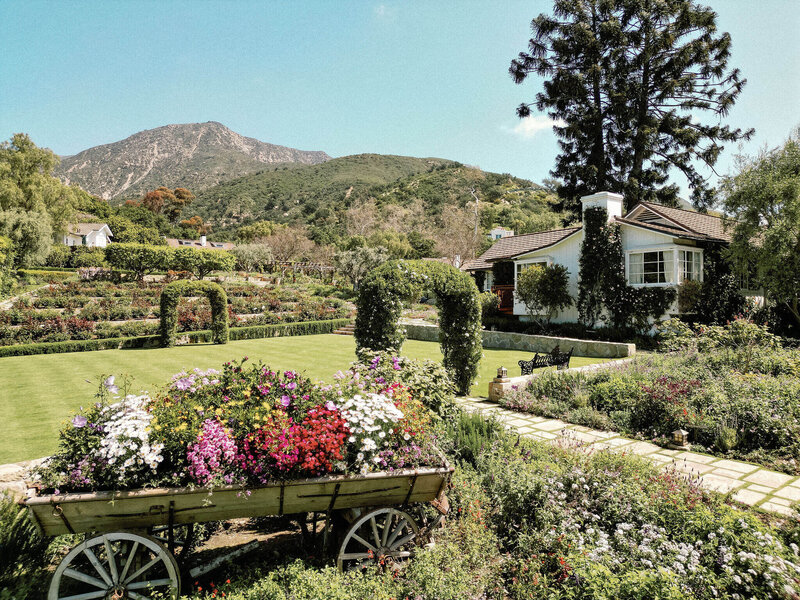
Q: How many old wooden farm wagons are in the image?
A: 1